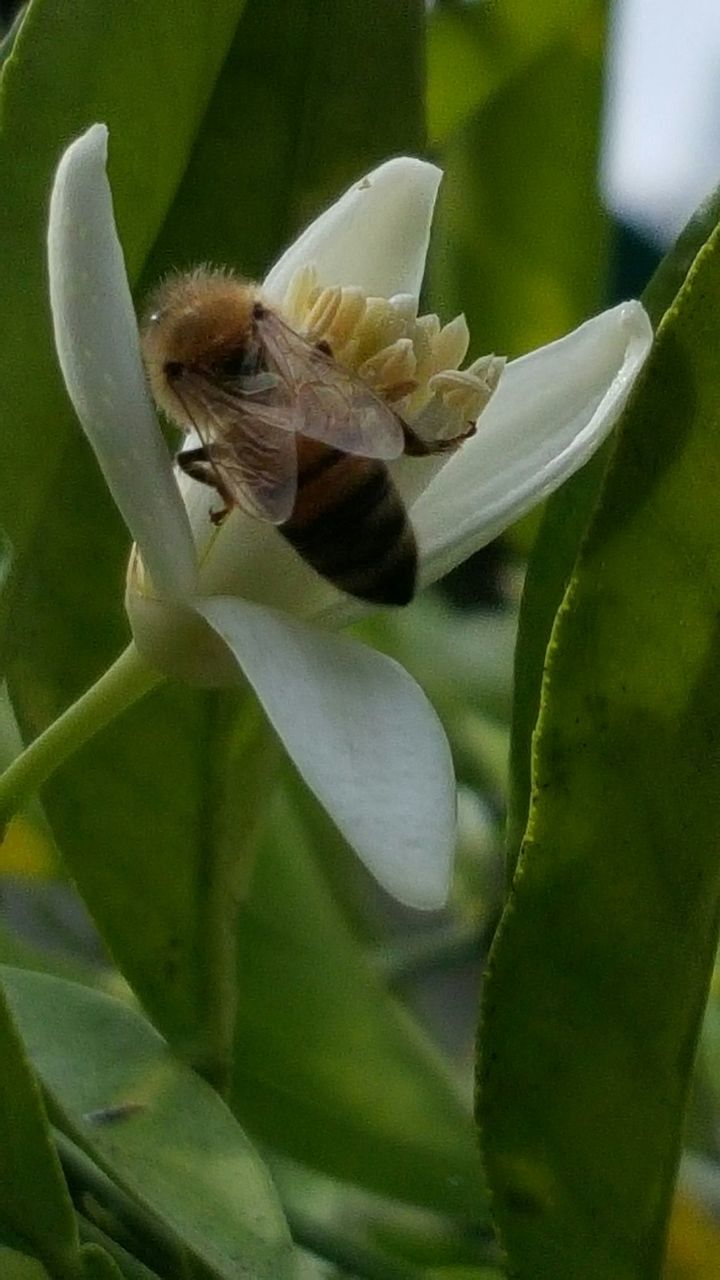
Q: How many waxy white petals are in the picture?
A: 4